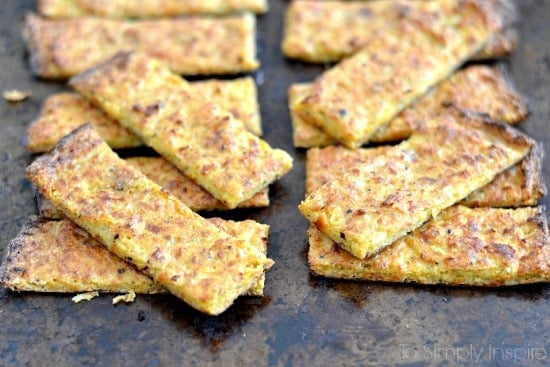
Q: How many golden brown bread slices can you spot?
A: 13